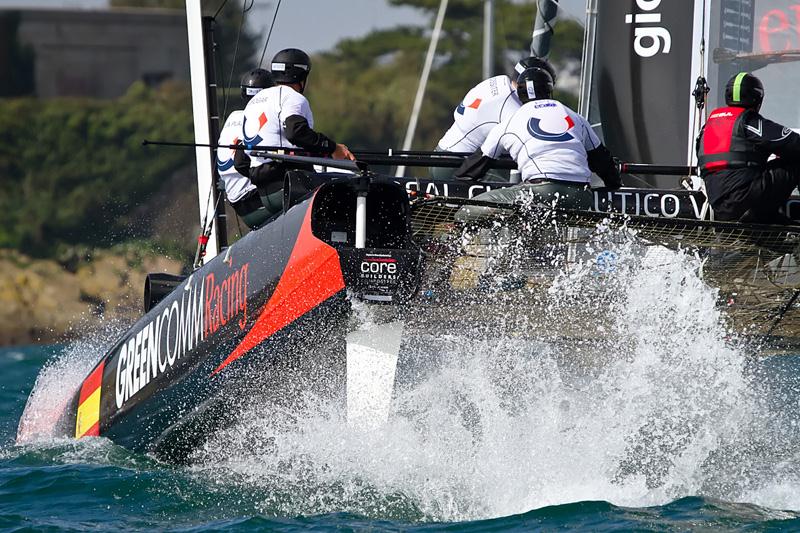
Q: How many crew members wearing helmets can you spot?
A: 5